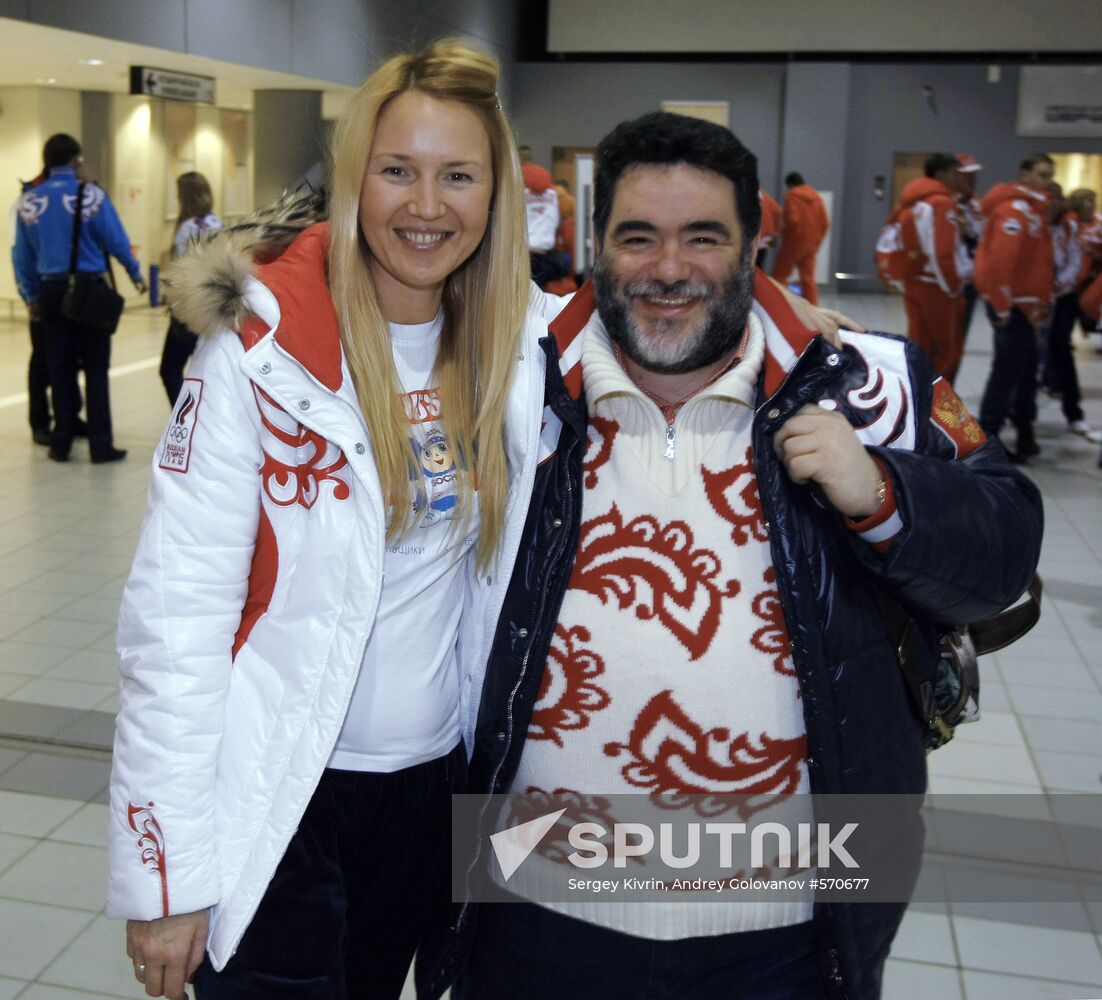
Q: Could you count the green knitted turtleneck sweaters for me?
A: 0